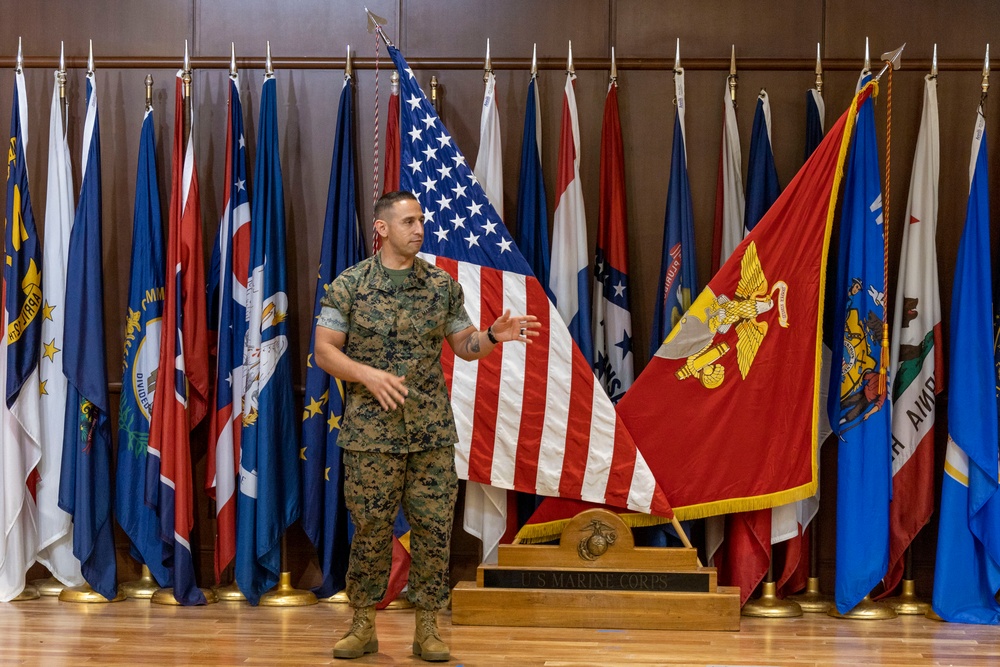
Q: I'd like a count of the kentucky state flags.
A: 1